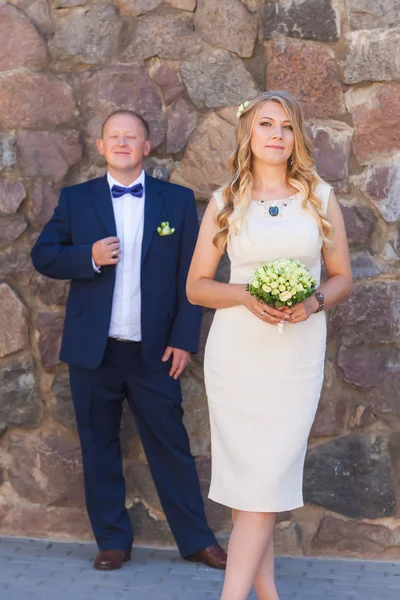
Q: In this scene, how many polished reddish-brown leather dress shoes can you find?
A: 2